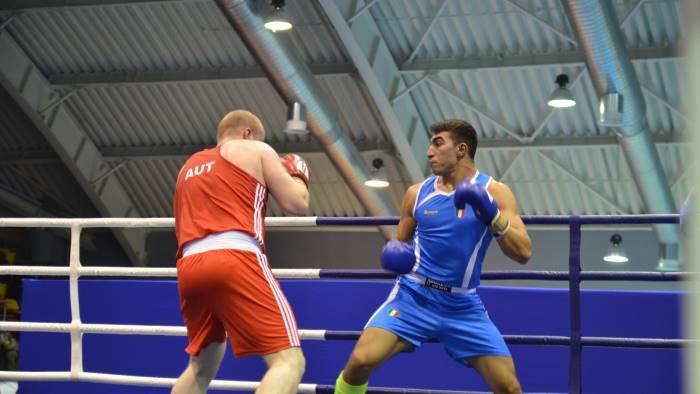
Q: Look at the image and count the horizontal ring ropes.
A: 4